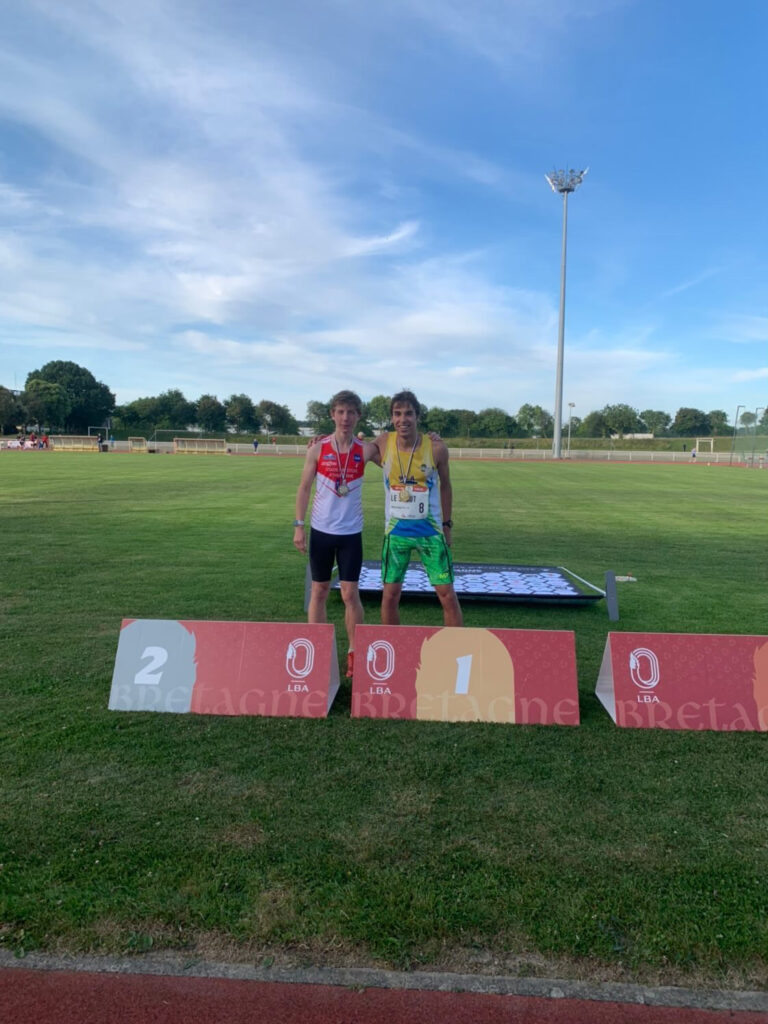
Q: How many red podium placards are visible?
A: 3